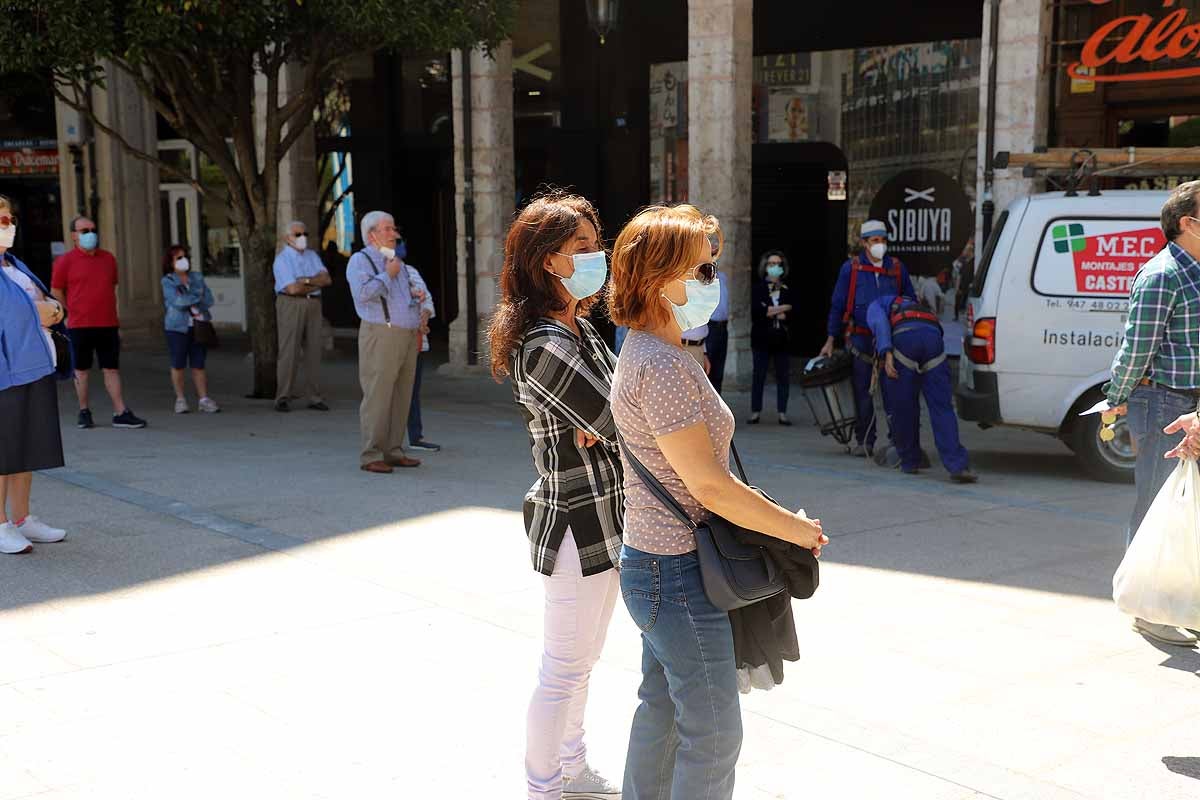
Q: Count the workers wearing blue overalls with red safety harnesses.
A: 2